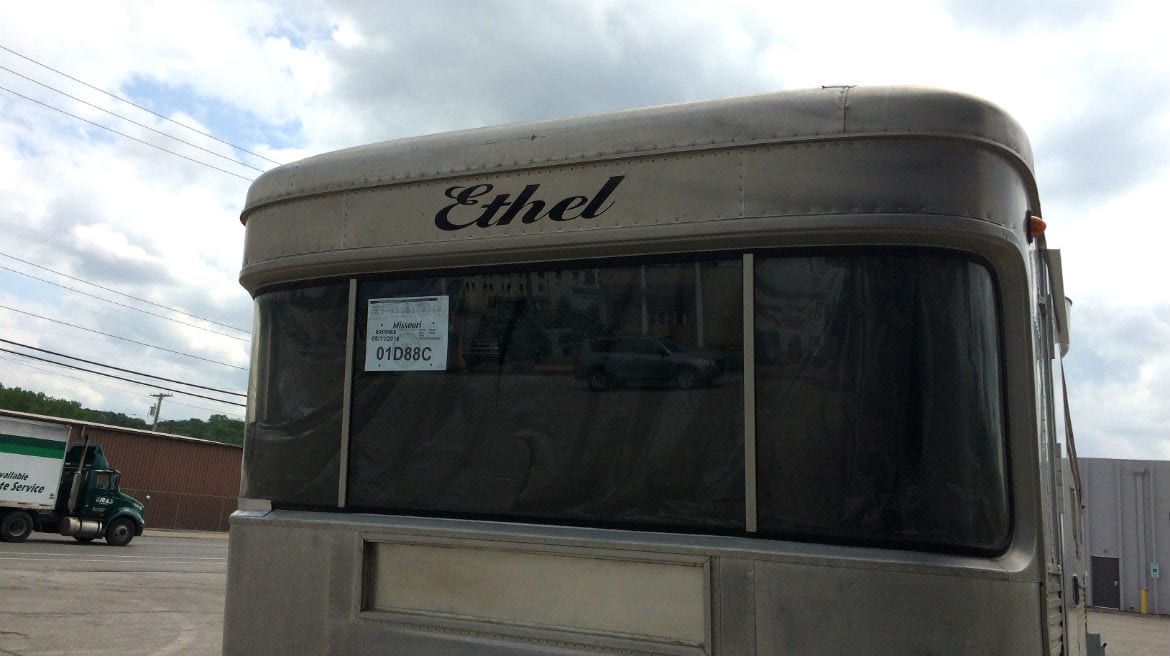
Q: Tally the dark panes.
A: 3